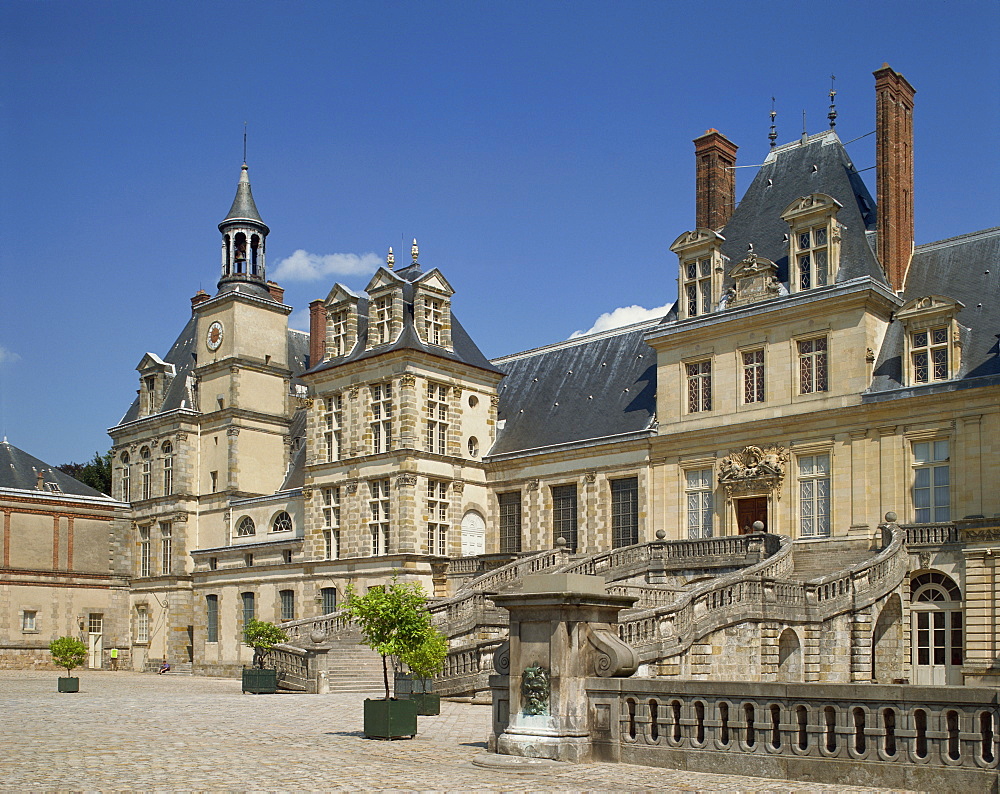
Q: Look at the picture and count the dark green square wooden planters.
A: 4